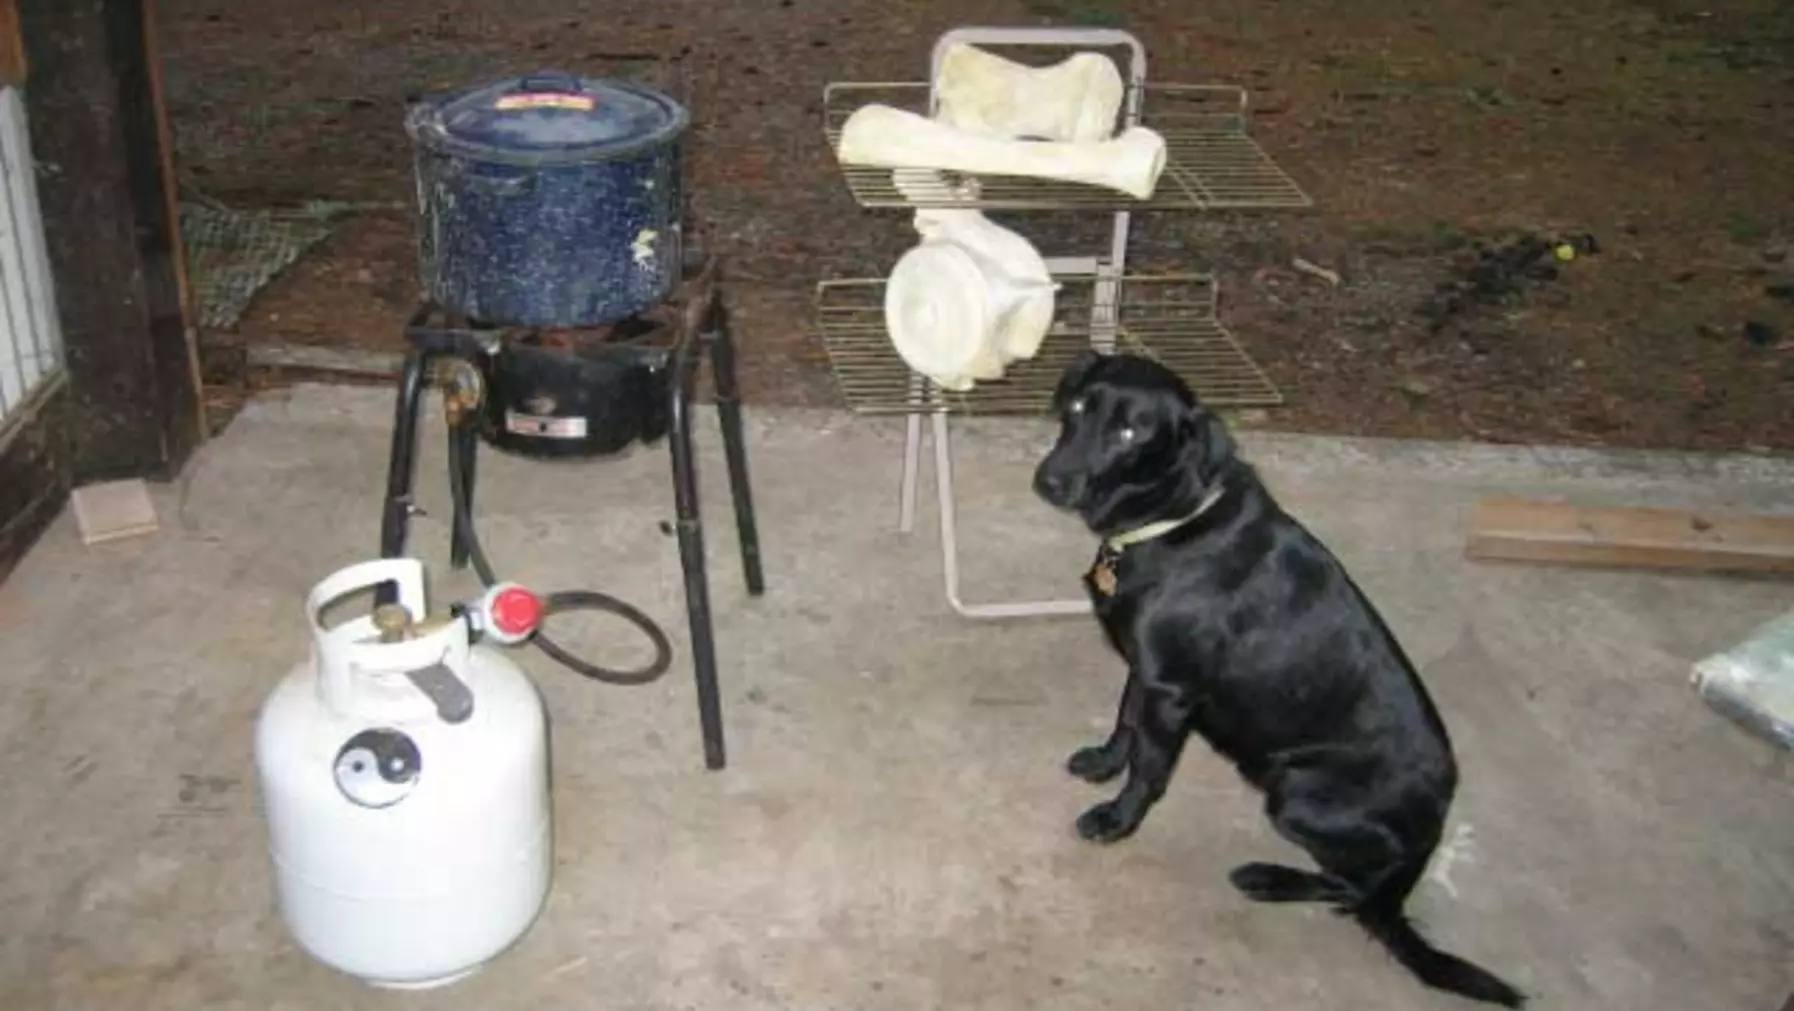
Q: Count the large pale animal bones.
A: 3